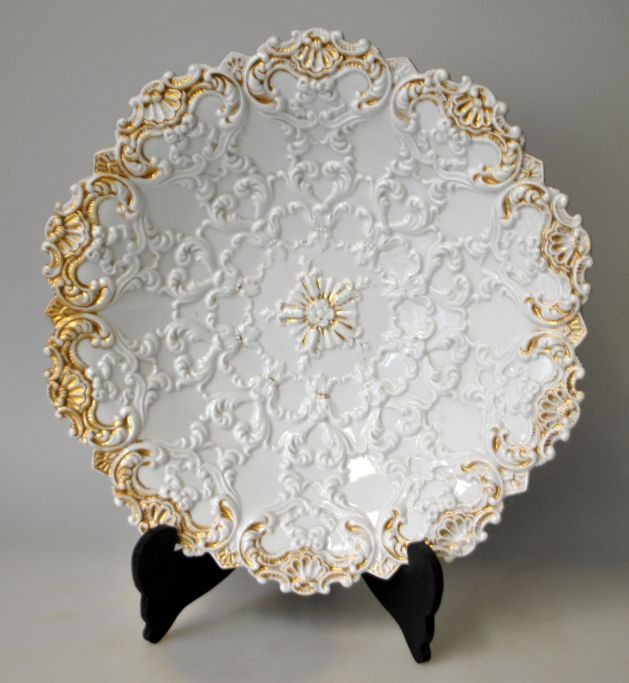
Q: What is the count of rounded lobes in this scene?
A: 10